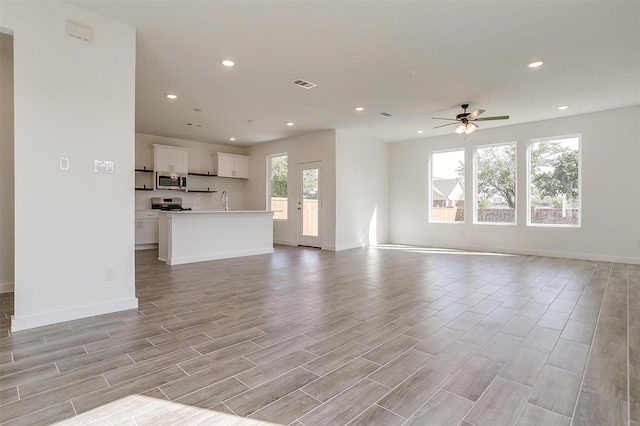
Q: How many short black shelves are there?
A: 4